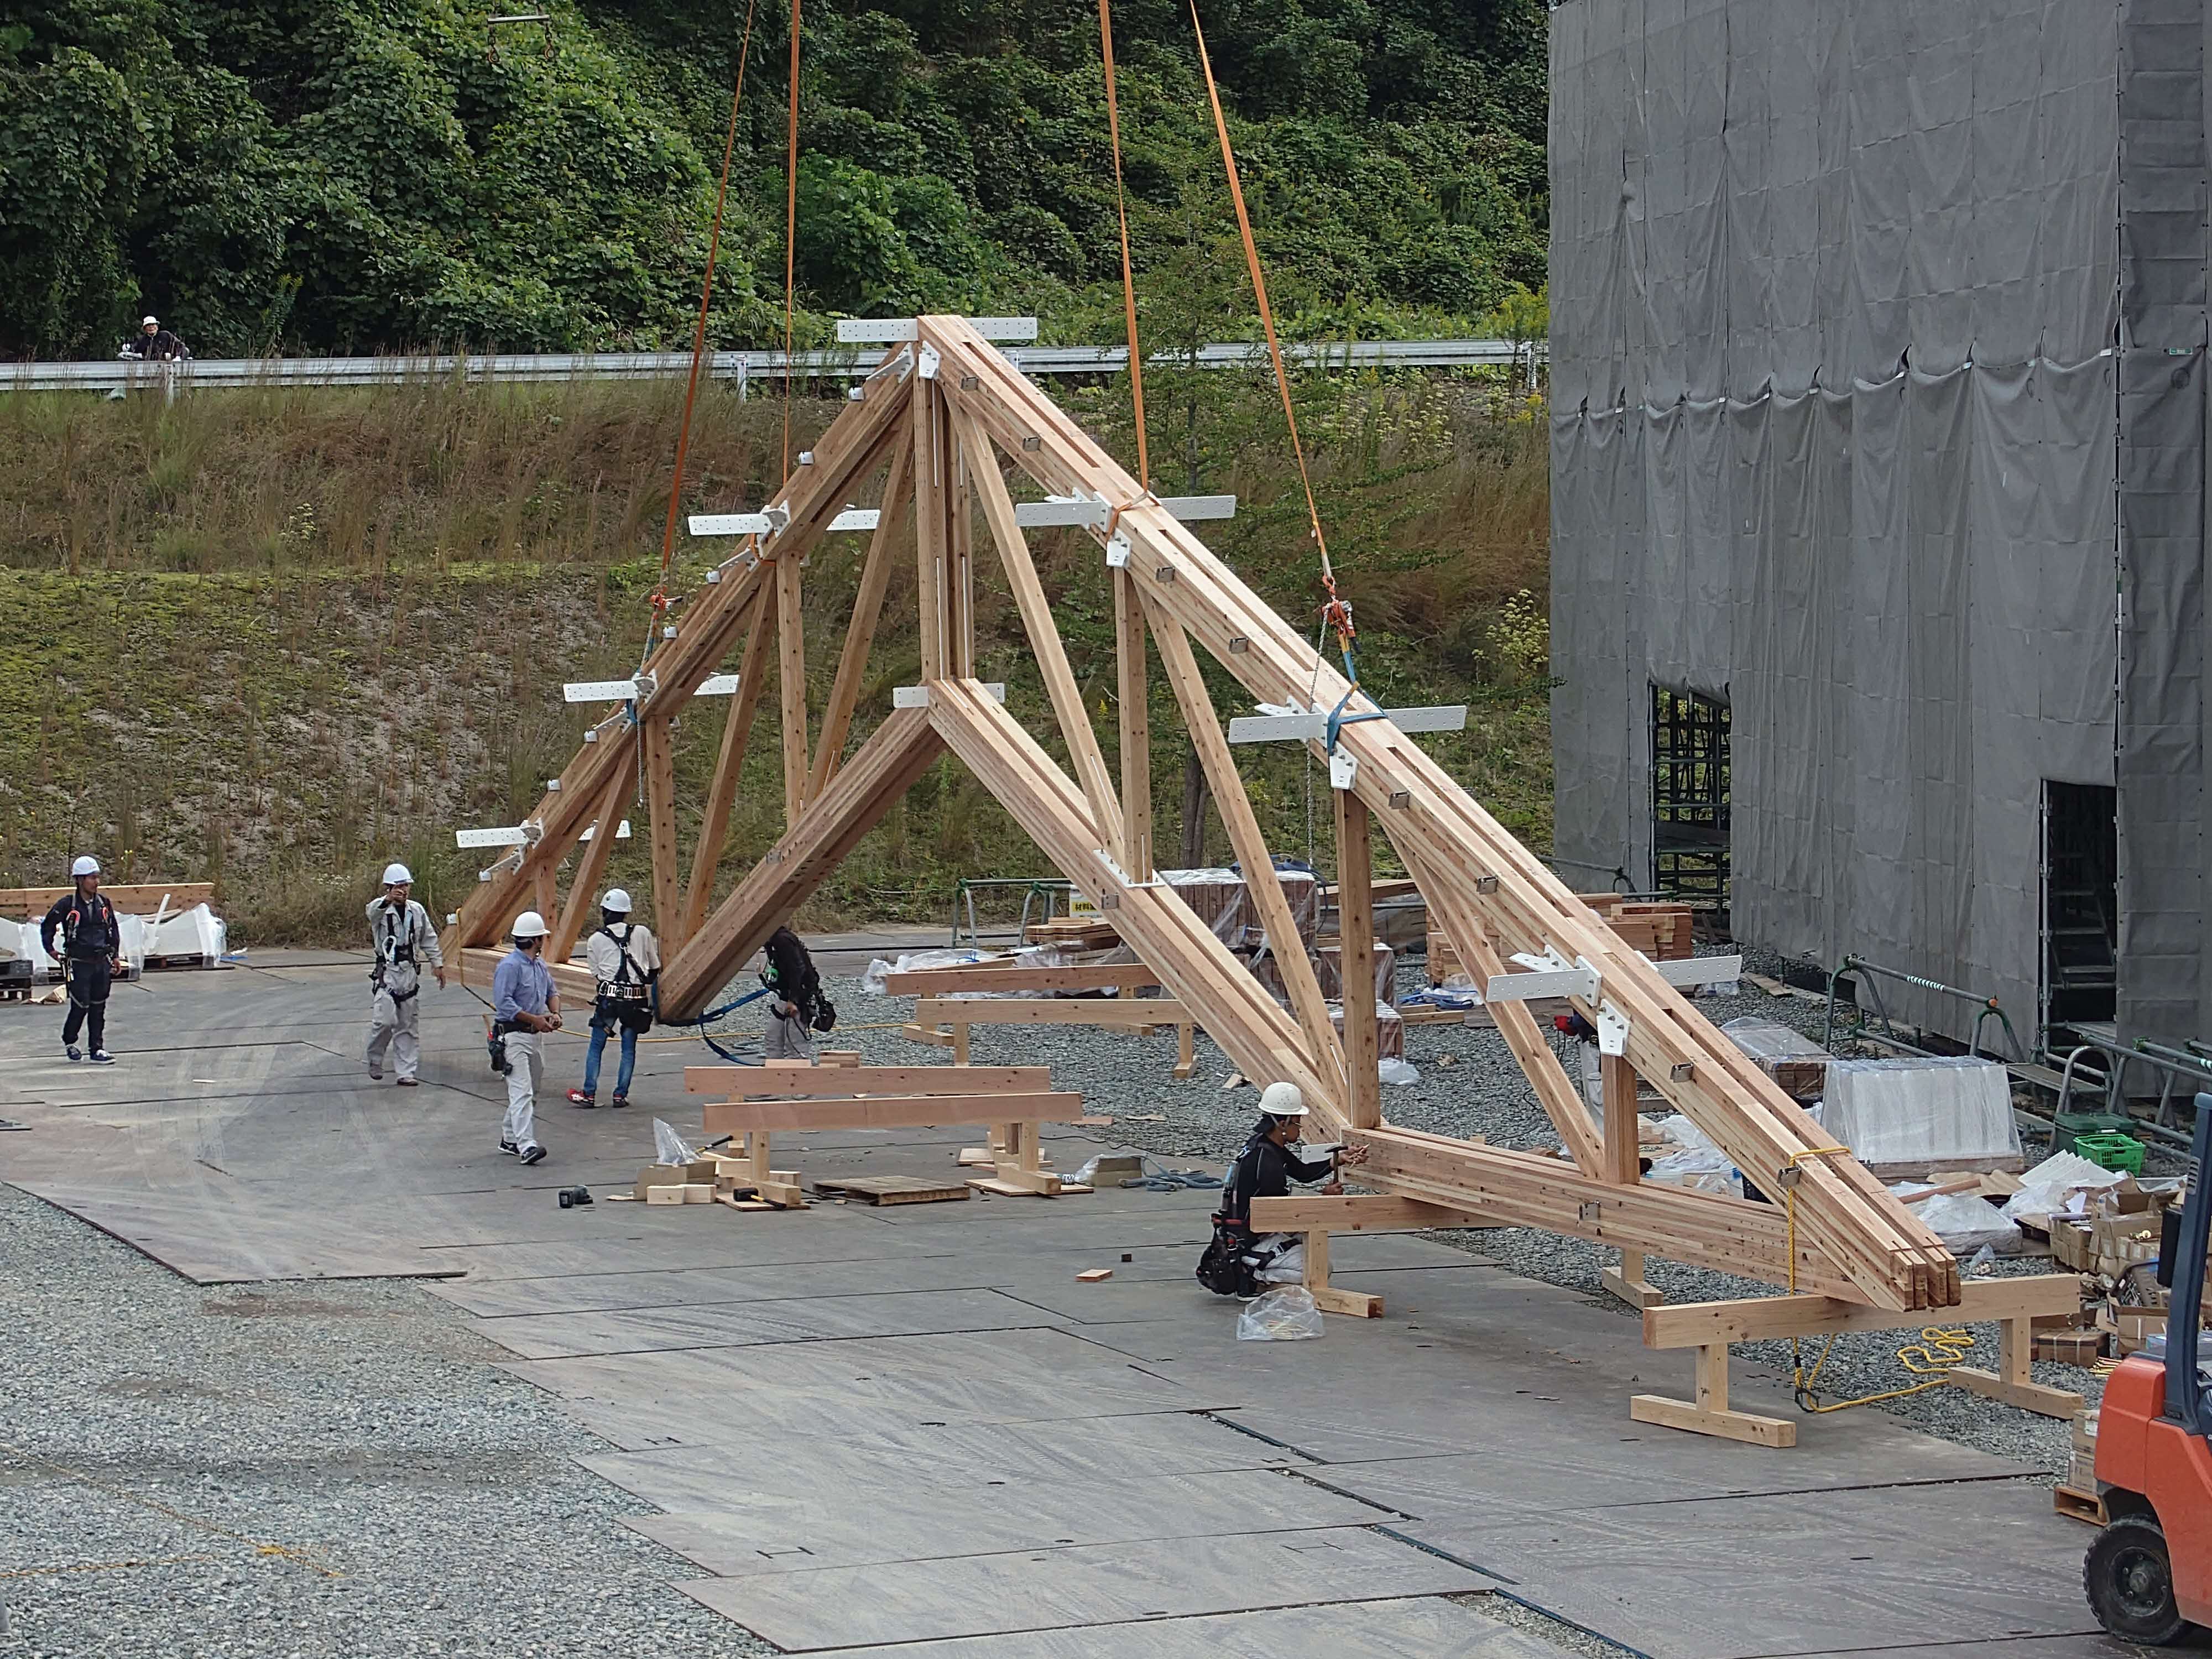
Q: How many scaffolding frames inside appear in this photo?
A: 2